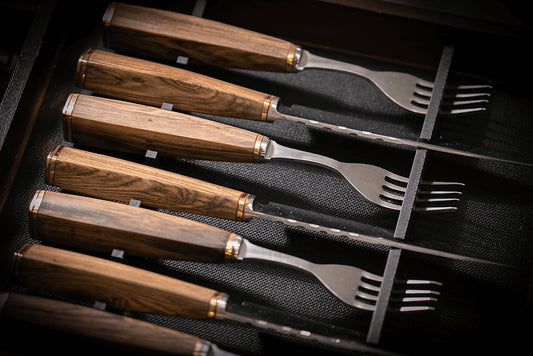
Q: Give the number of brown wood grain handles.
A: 7